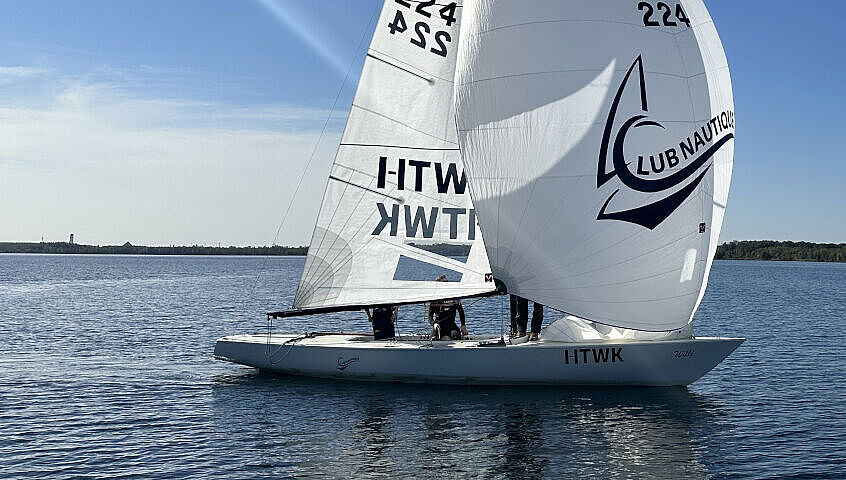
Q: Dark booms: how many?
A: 1